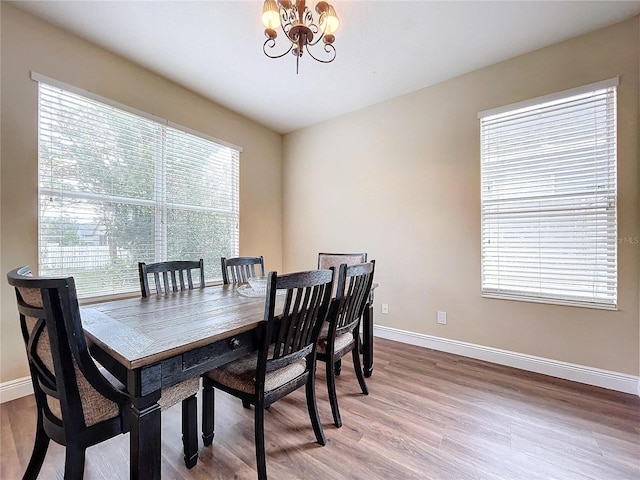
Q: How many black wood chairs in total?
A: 6